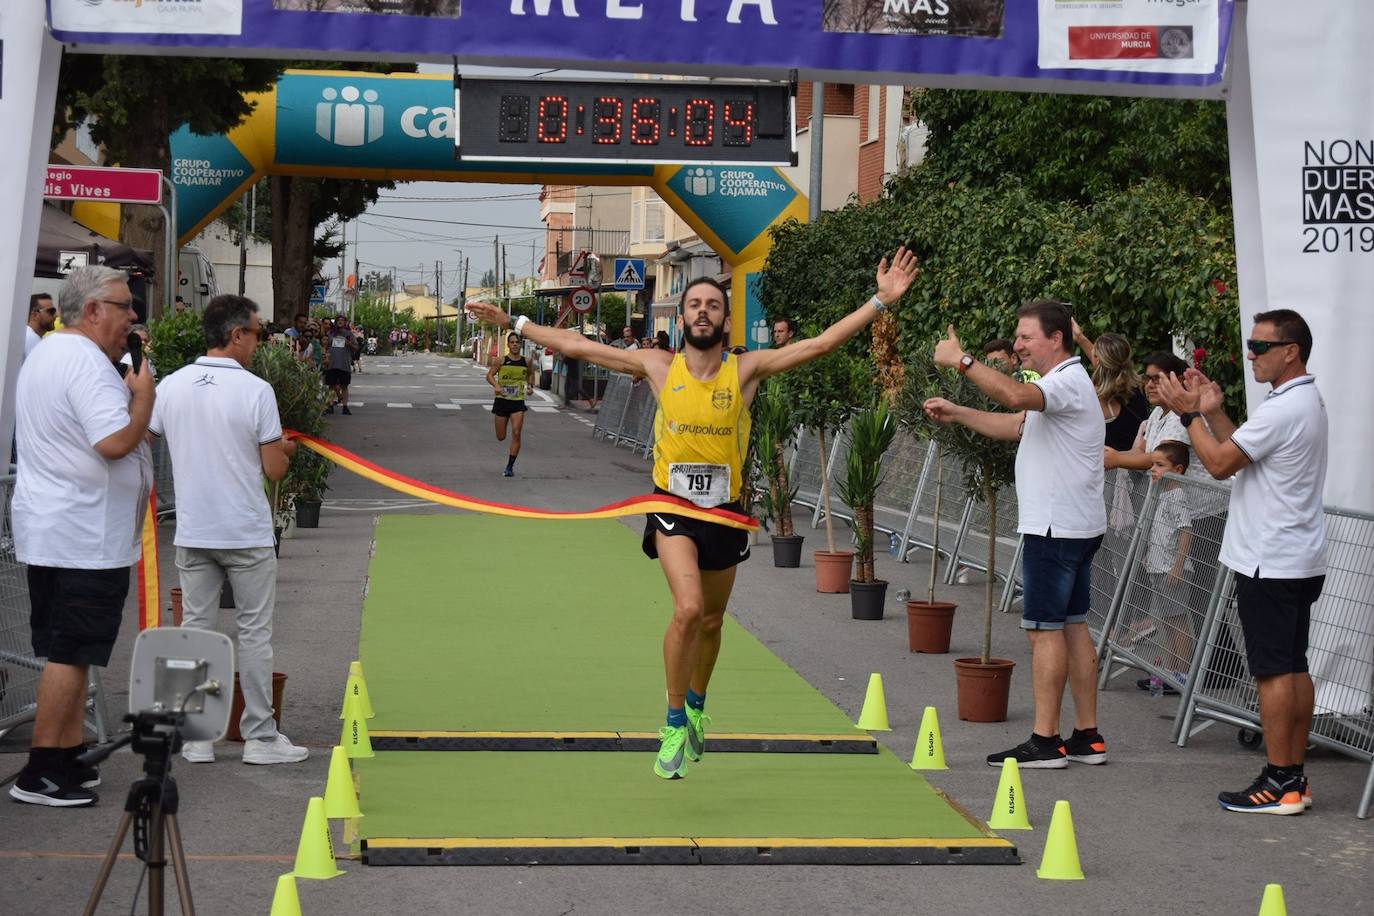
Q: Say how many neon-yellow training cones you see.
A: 10